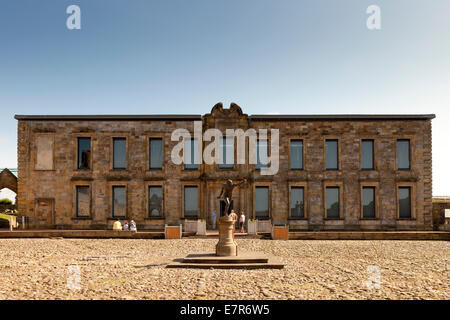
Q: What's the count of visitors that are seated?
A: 3